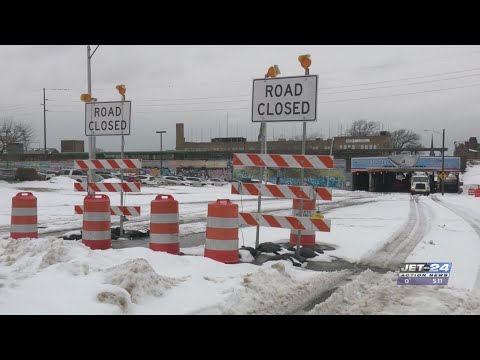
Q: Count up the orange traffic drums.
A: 5